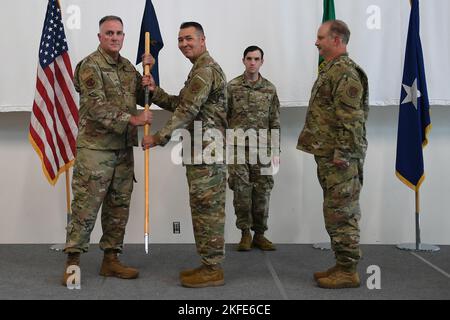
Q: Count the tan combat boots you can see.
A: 8